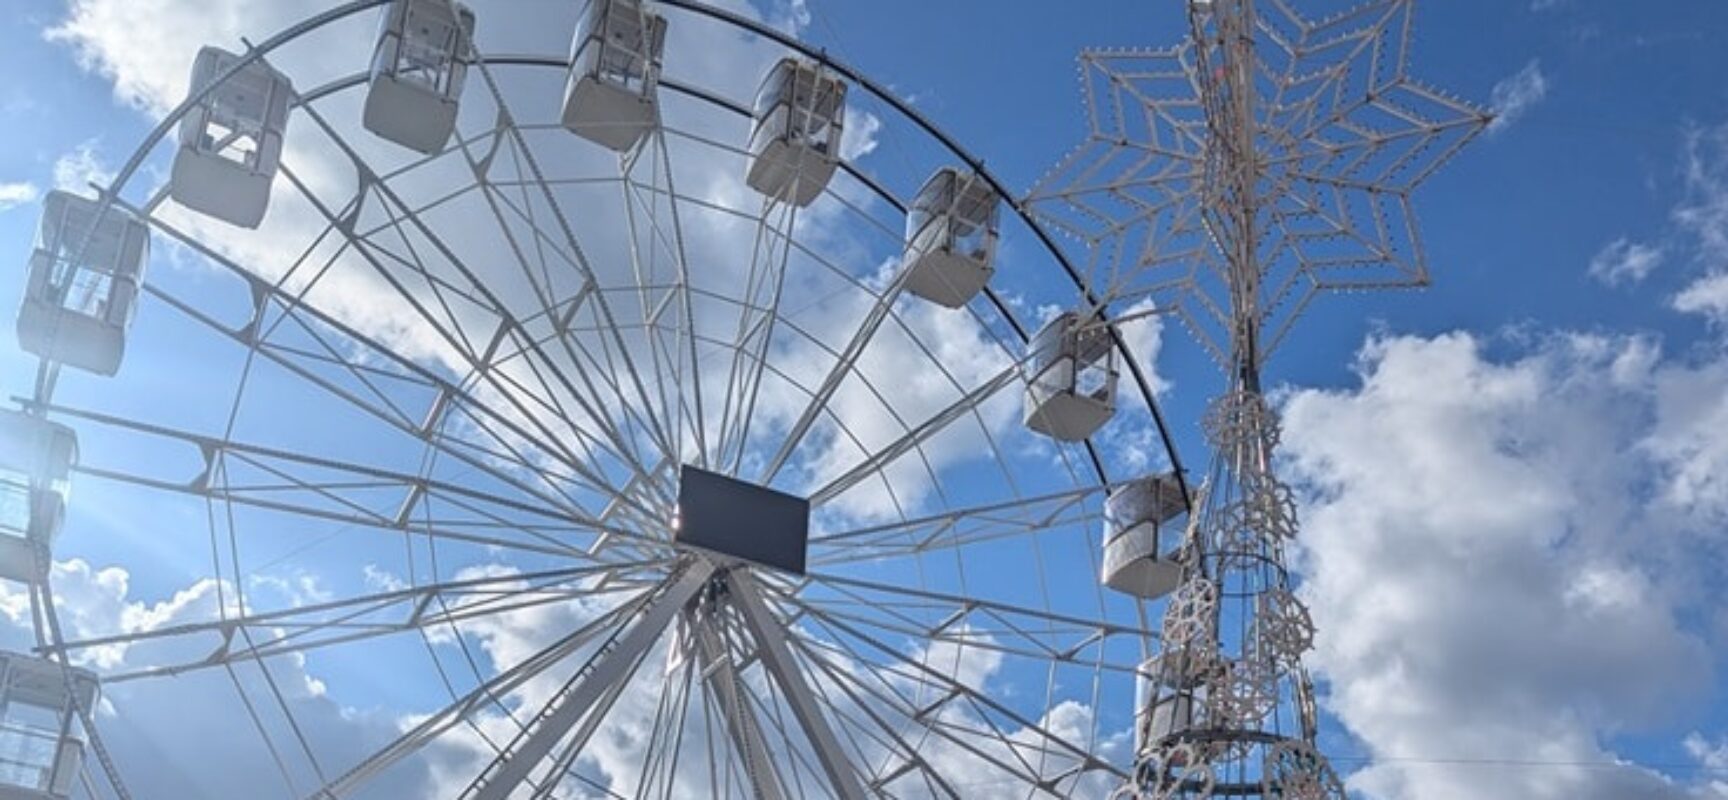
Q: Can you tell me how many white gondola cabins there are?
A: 11